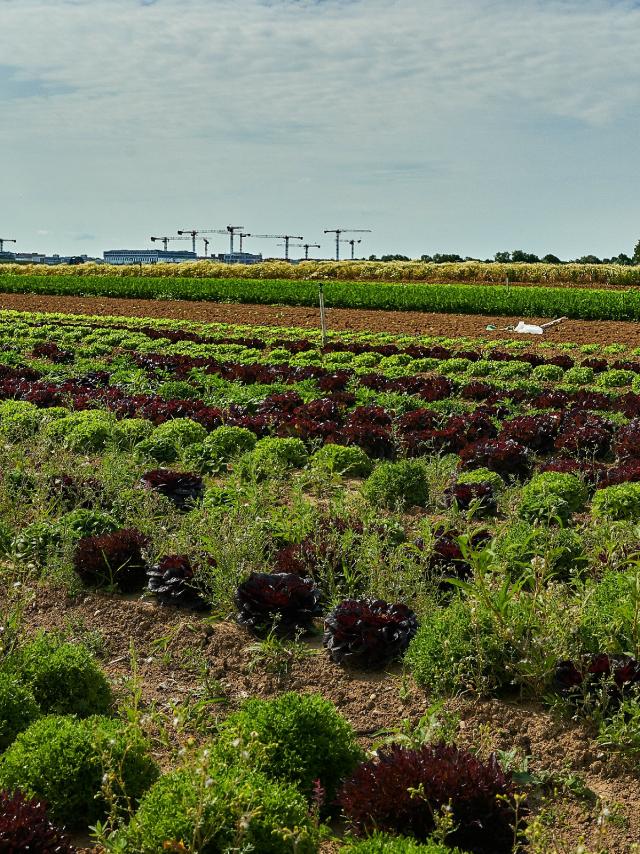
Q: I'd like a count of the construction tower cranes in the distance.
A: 10